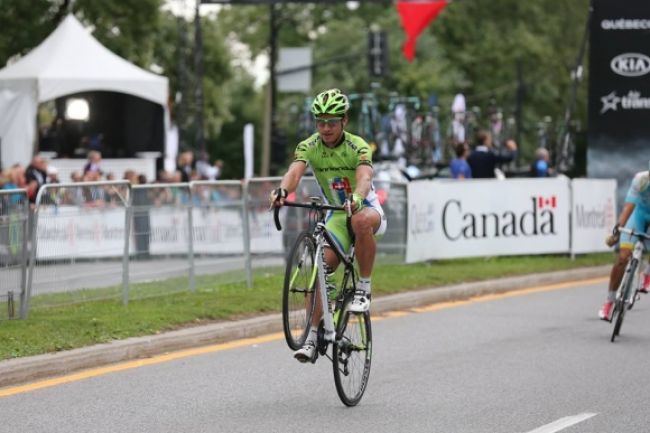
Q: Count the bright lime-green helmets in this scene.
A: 1